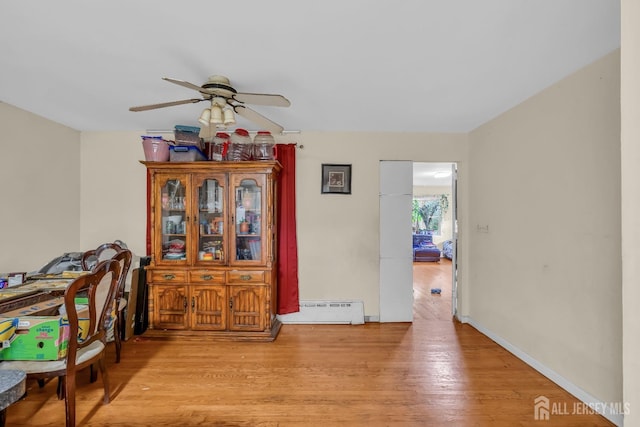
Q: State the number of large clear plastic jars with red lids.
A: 3